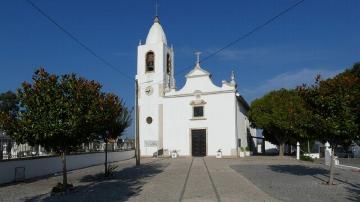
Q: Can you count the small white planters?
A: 4